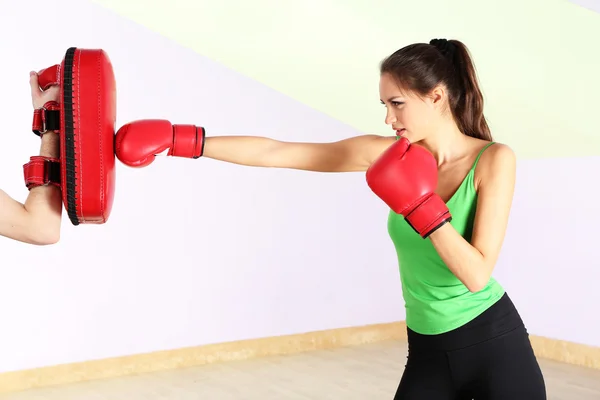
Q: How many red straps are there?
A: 3